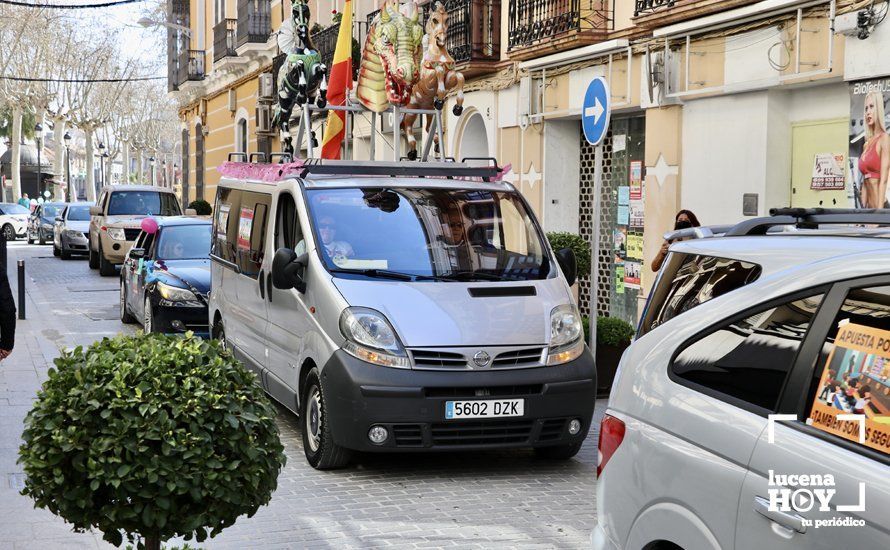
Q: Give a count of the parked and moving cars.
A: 7